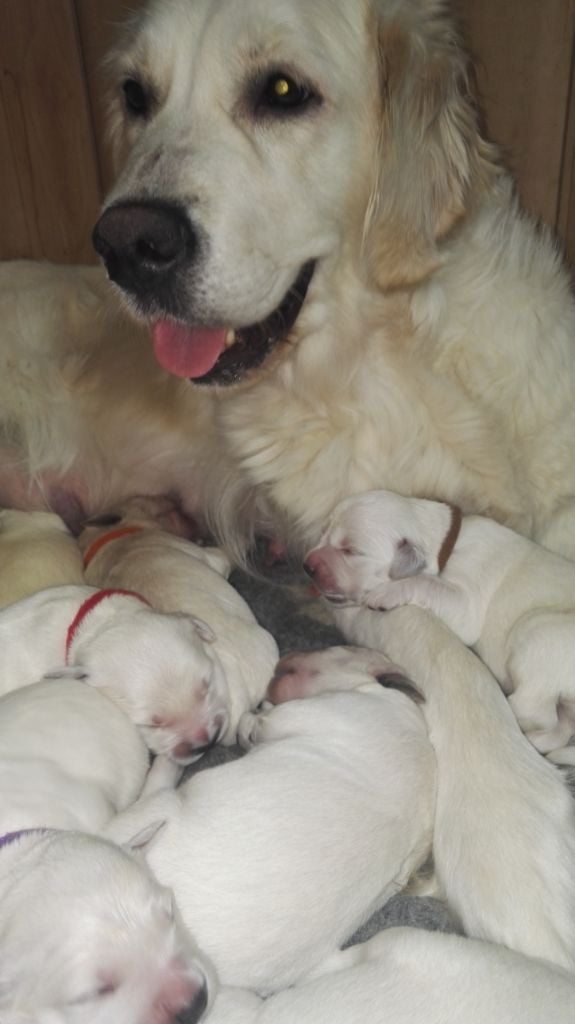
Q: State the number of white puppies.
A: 9